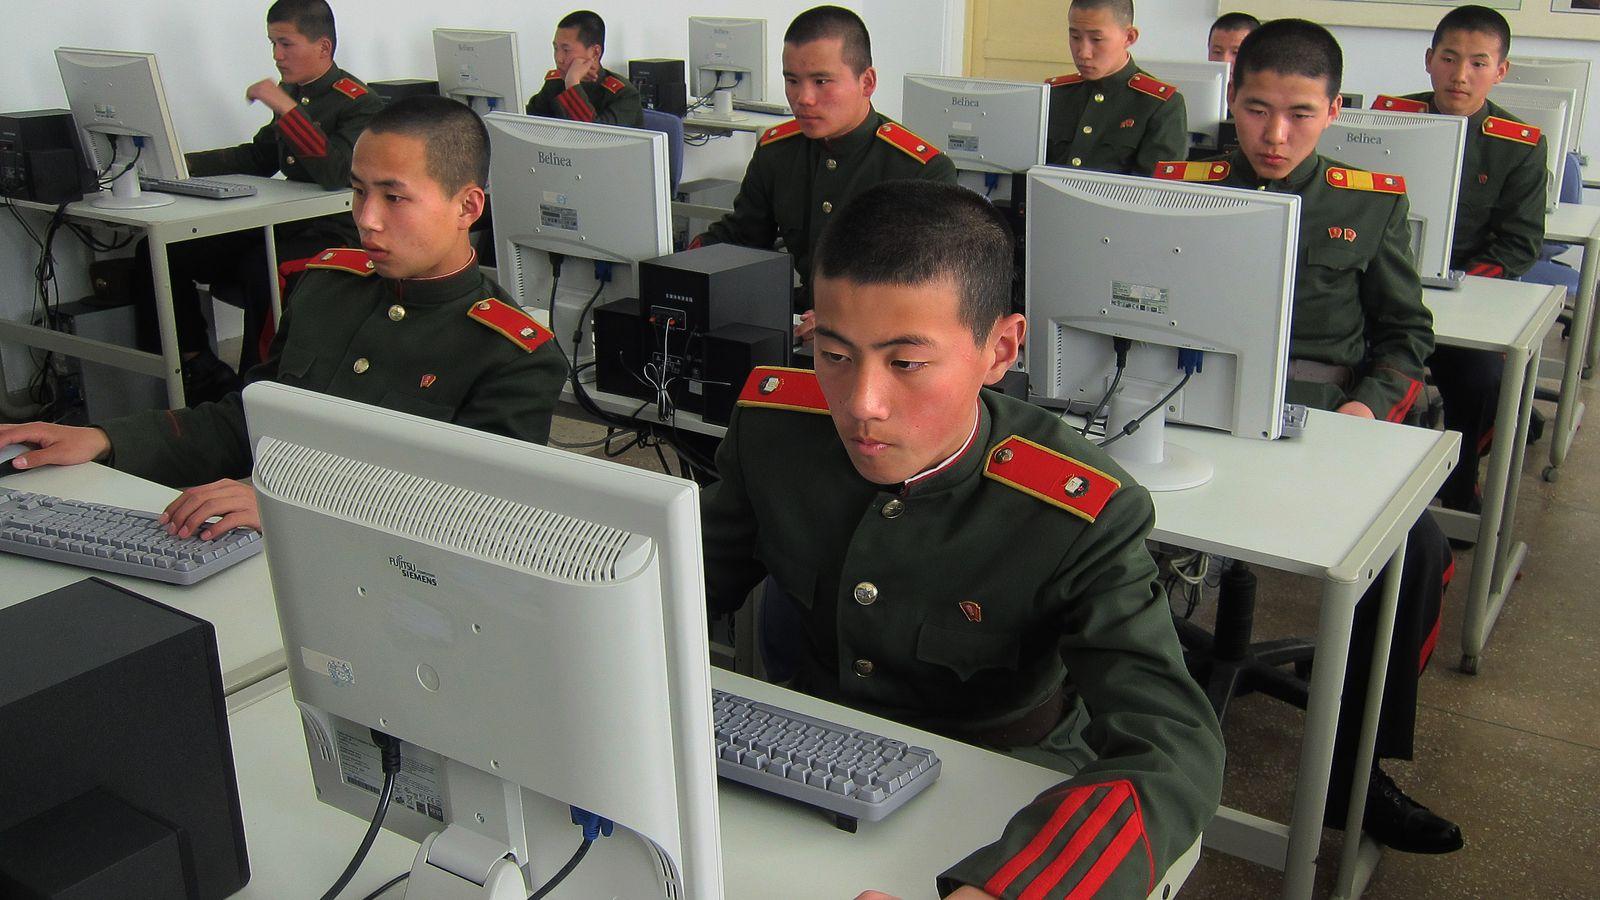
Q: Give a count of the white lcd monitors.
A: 11